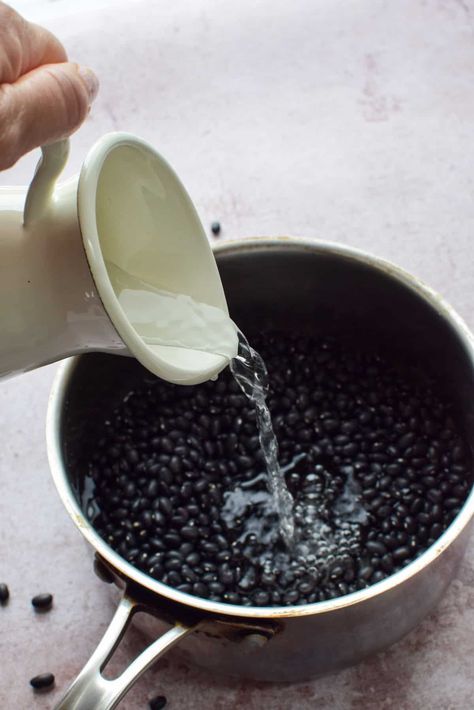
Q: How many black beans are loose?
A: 5